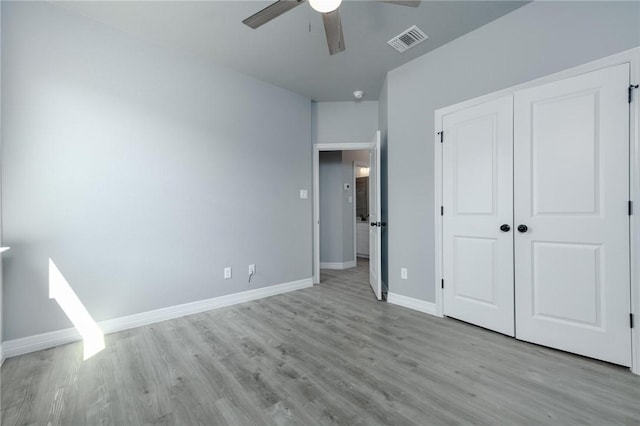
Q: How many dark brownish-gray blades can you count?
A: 3